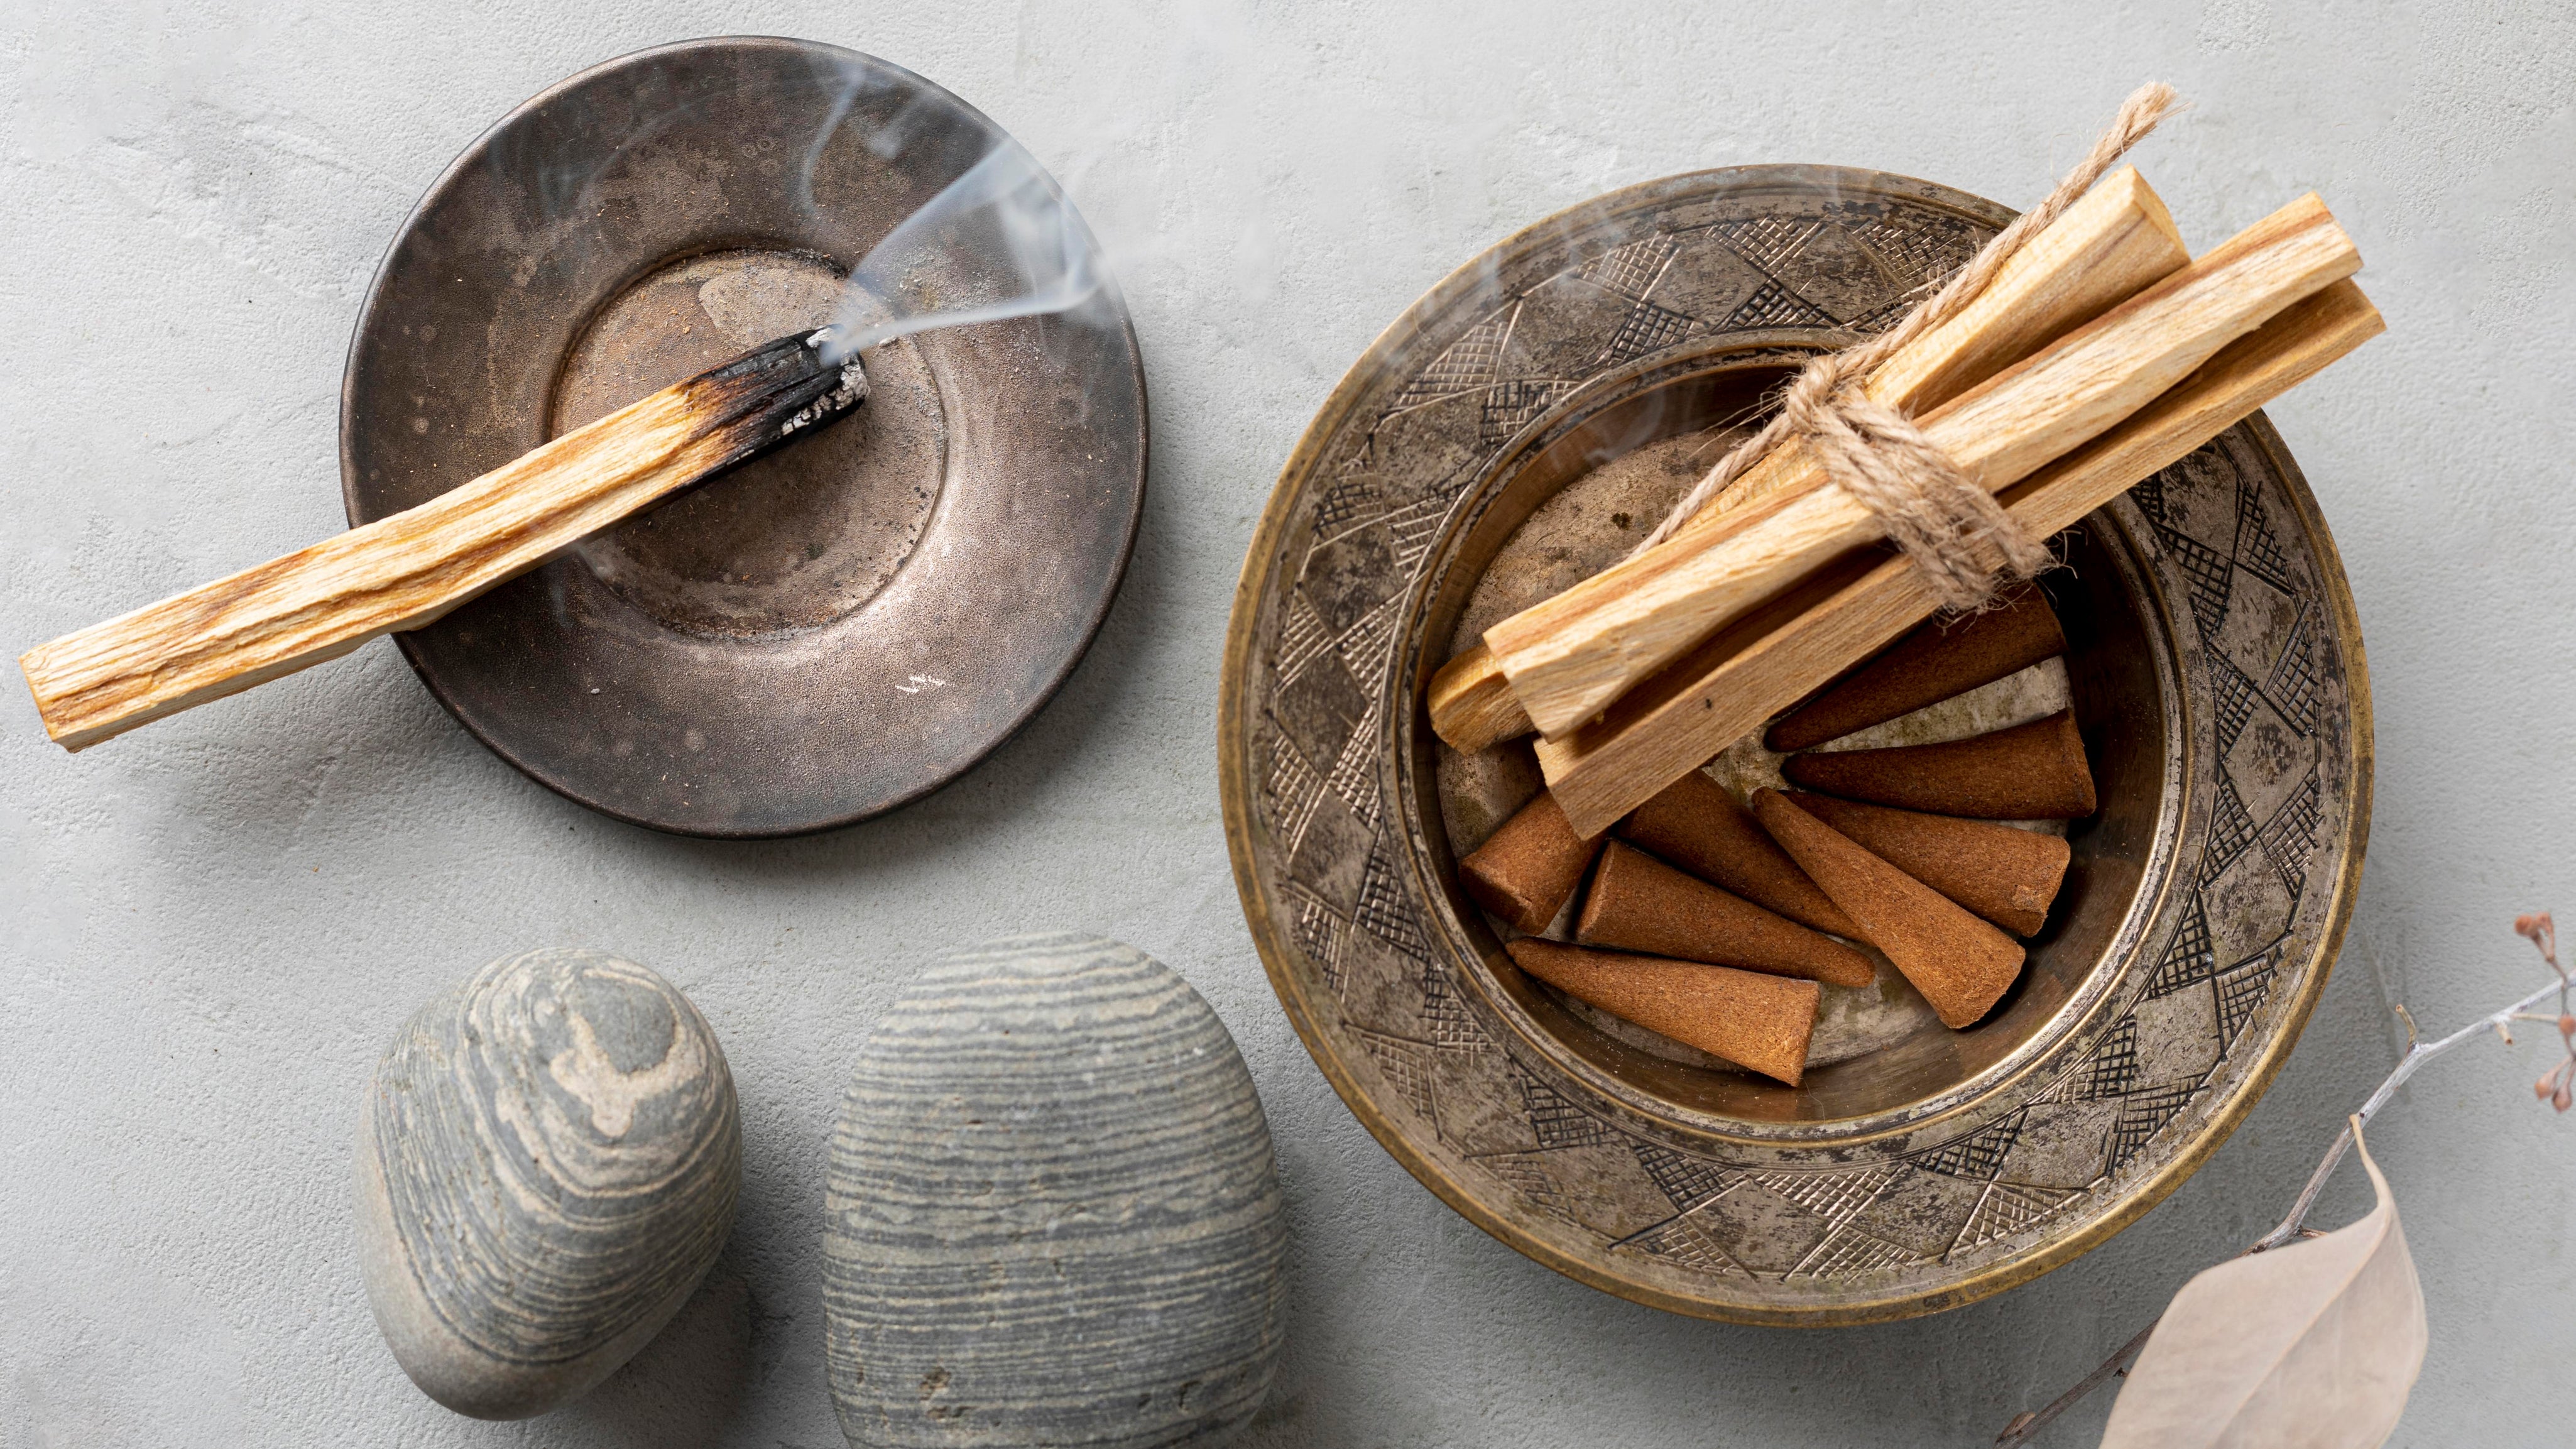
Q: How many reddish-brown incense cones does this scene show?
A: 8